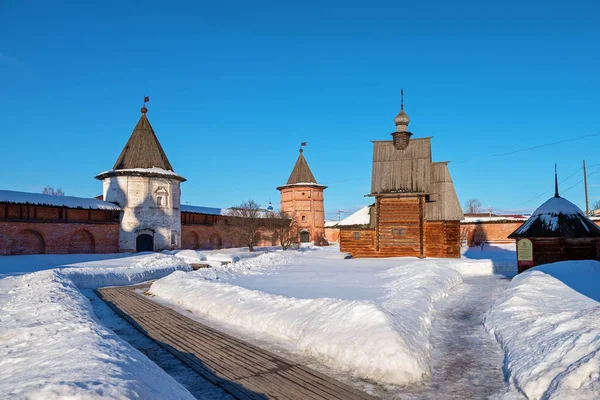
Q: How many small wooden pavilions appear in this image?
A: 1